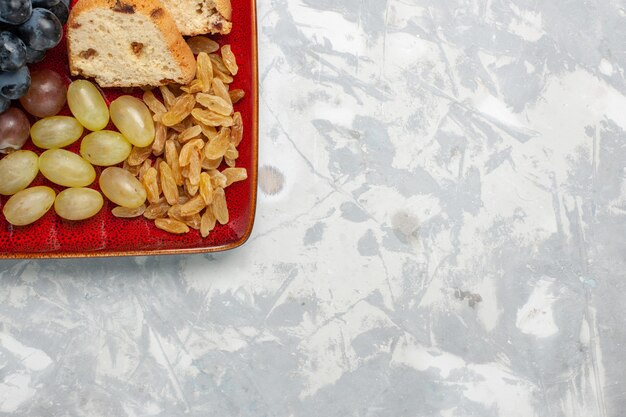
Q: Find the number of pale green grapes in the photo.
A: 9